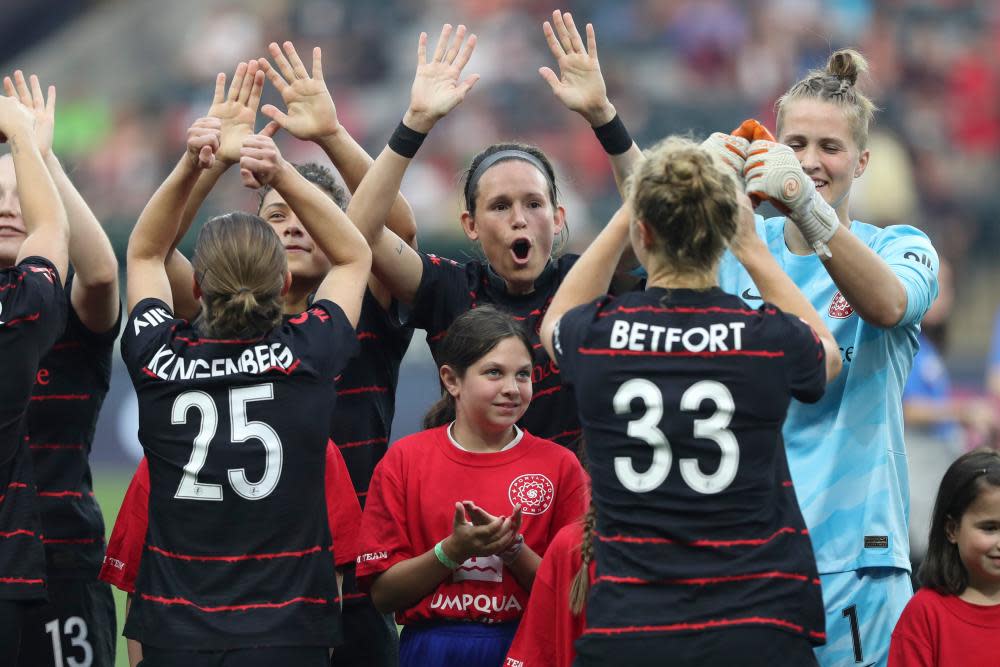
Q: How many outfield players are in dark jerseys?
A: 6